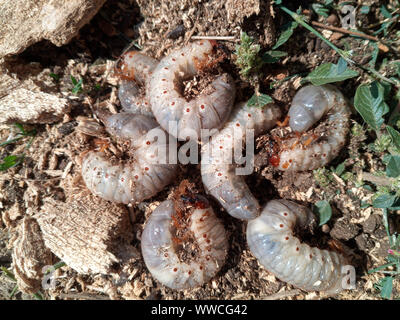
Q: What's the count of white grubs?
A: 7